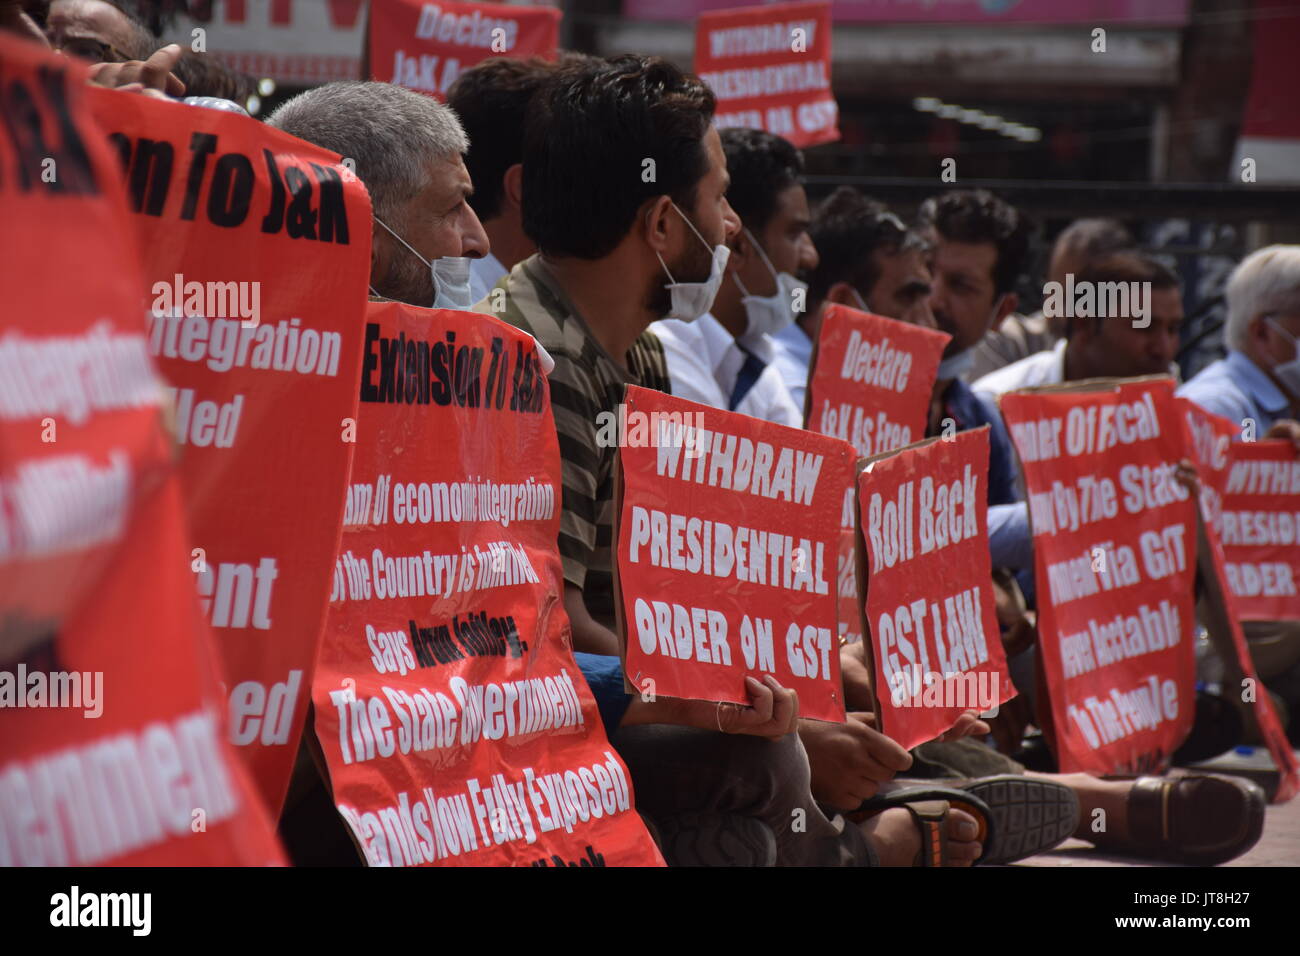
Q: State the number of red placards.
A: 11